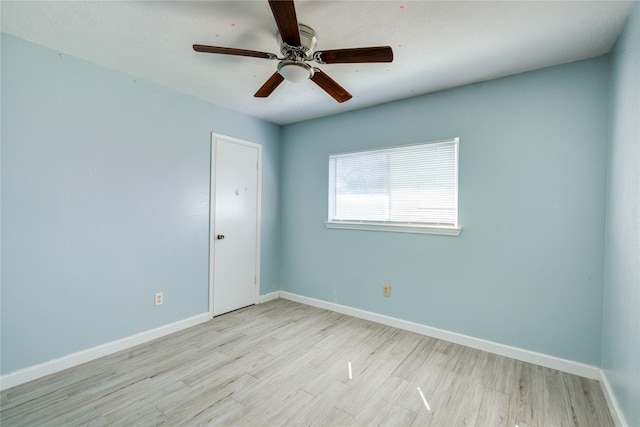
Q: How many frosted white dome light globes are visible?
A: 1